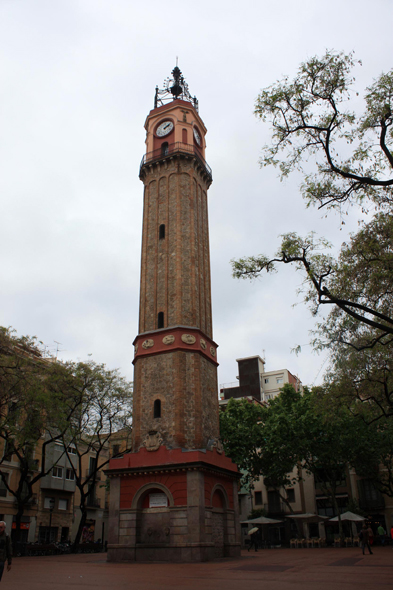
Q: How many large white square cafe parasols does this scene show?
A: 3